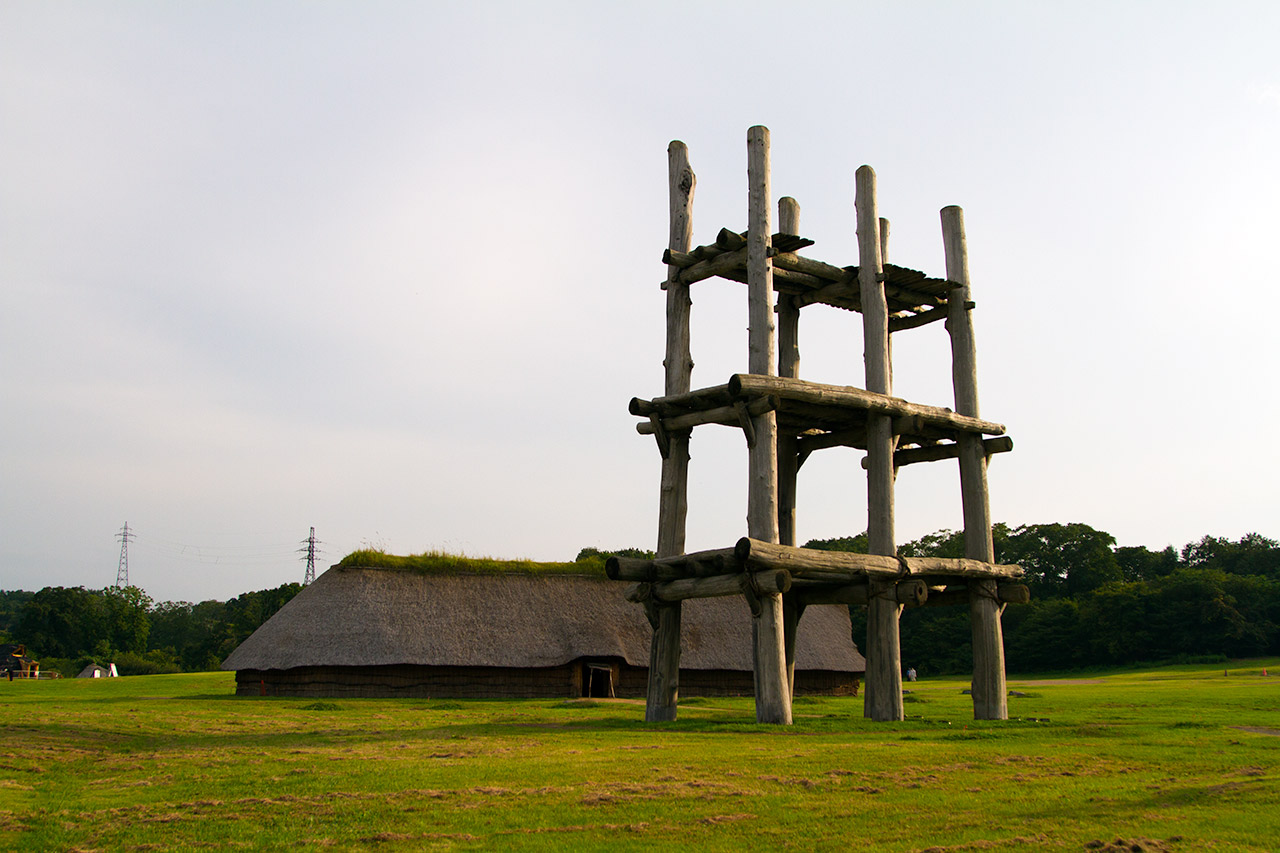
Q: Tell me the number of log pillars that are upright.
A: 6